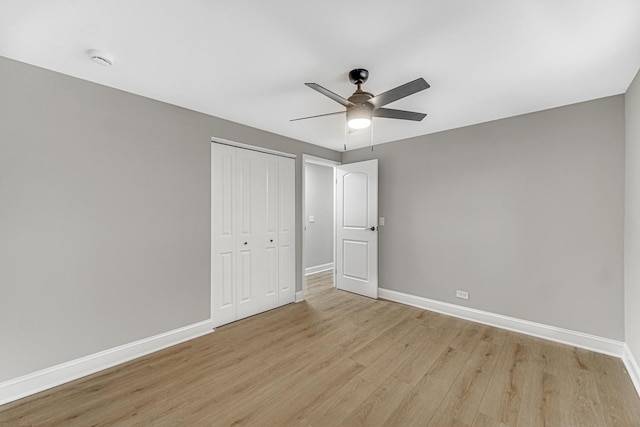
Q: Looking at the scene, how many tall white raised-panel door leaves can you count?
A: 5